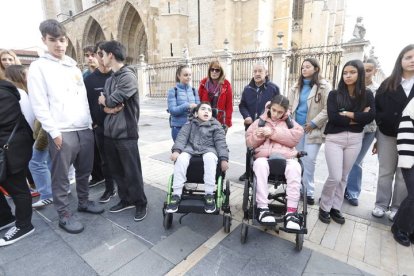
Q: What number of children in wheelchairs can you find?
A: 2